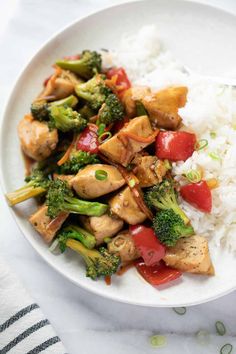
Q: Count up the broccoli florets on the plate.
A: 12